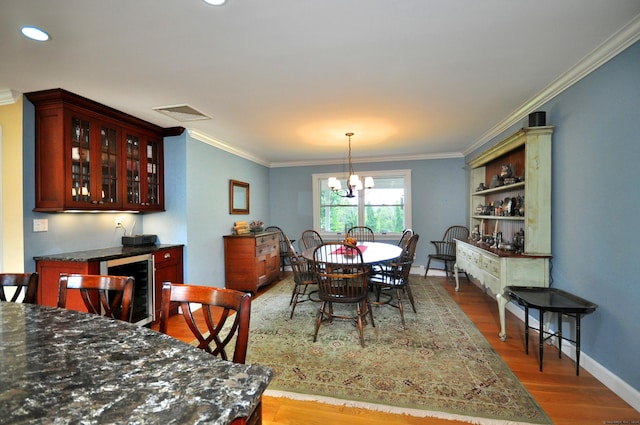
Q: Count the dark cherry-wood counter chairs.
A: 3